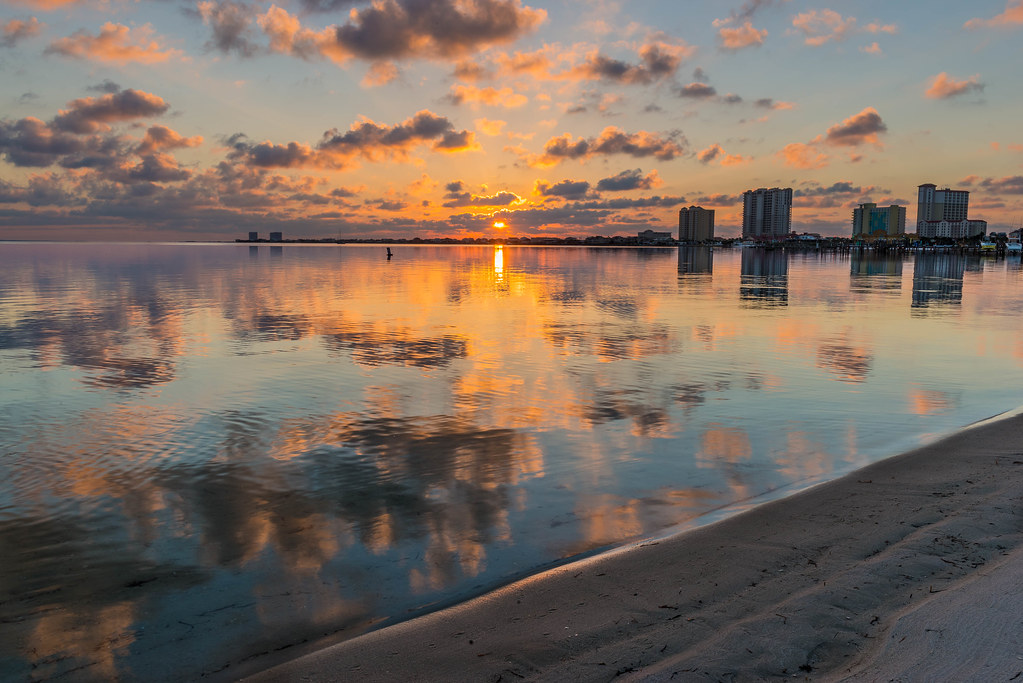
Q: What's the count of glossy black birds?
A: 0